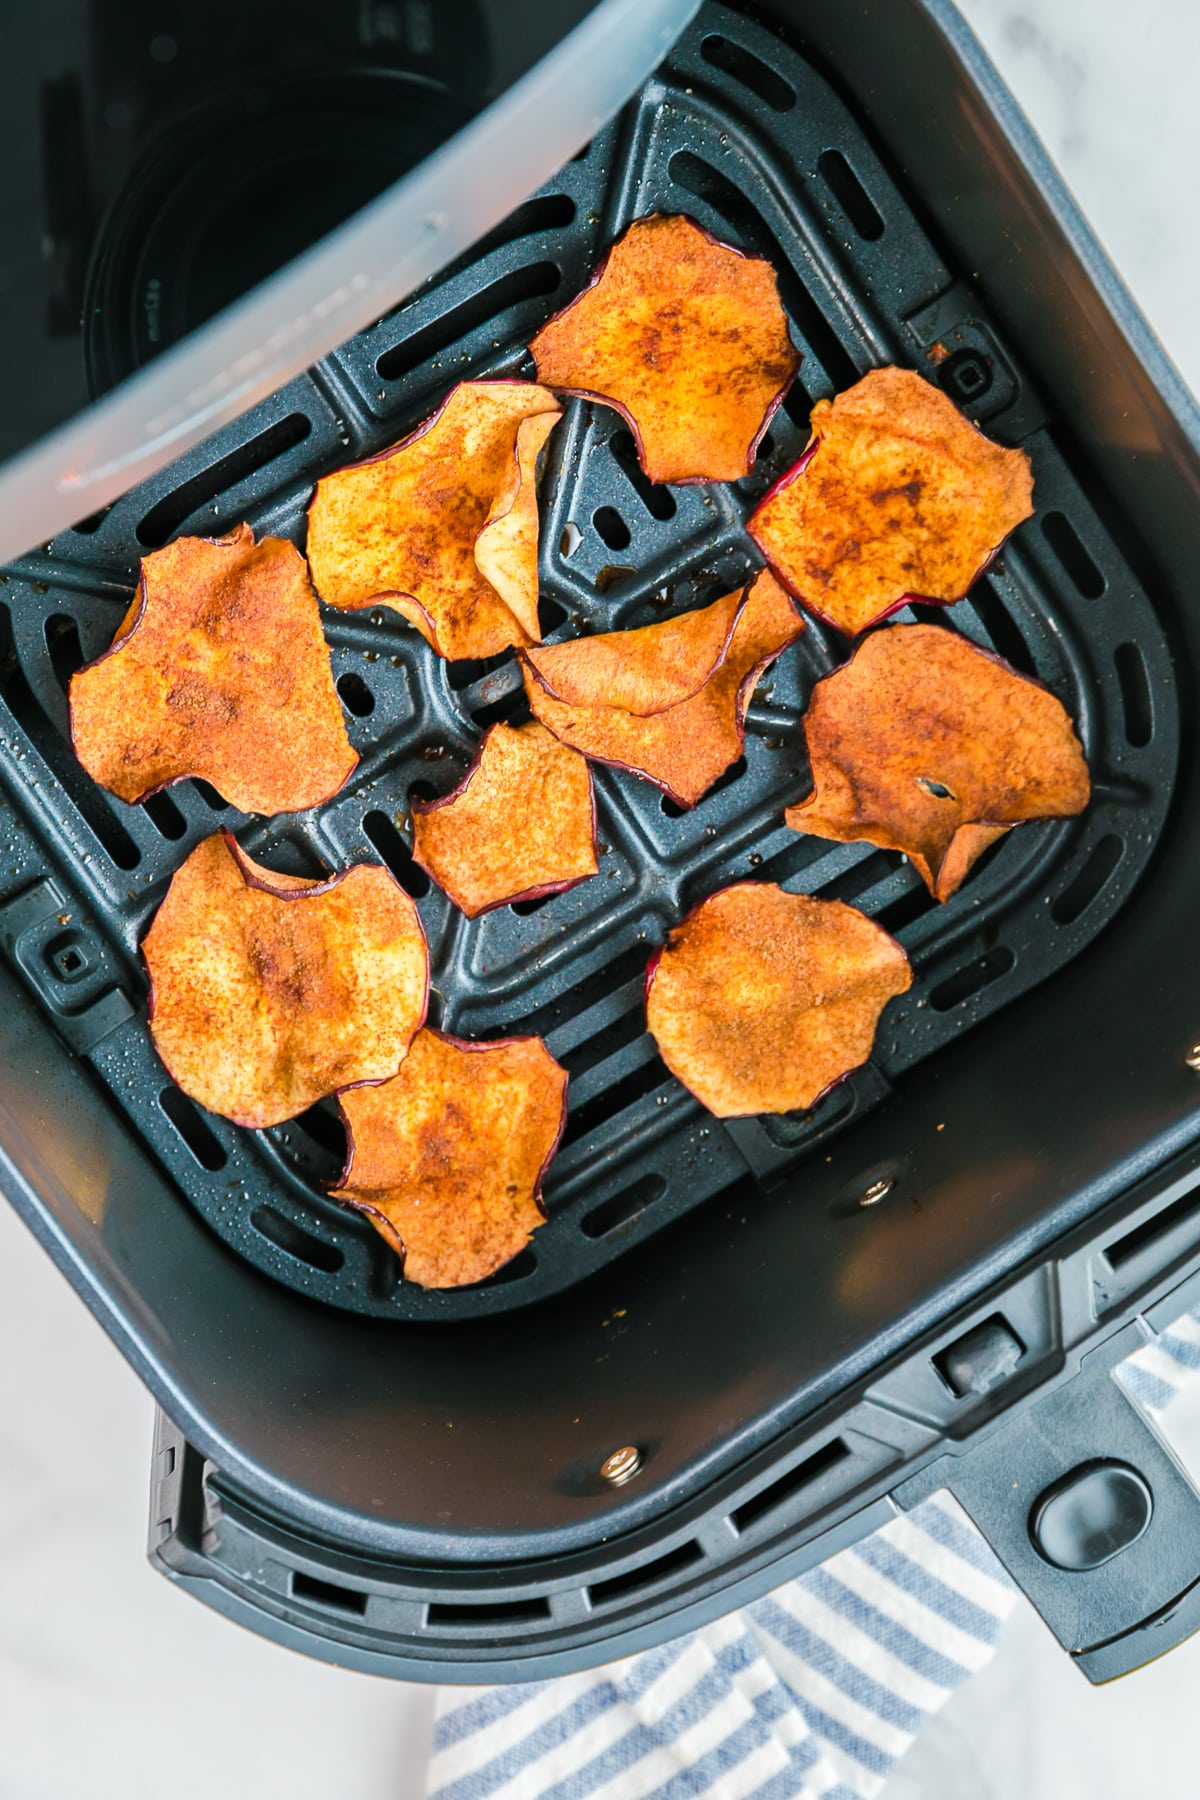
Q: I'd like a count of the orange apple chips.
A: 10